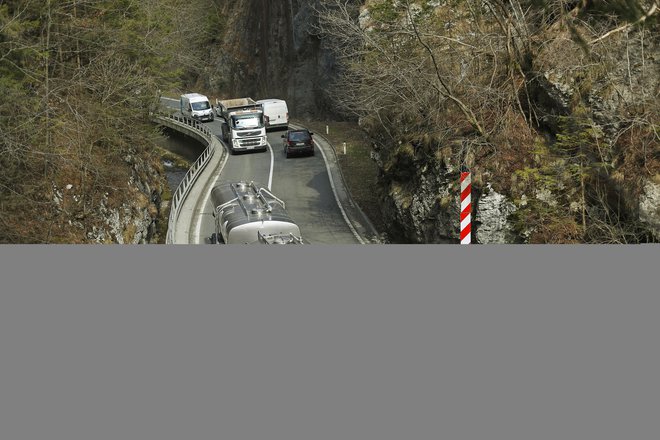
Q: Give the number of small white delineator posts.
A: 2